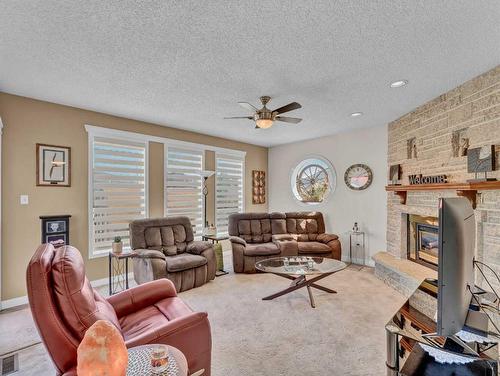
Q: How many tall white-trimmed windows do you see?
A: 3